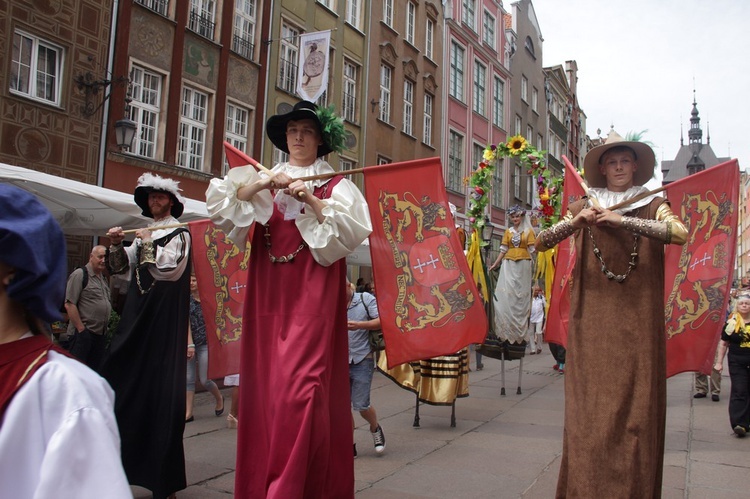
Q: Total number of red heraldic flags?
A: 5